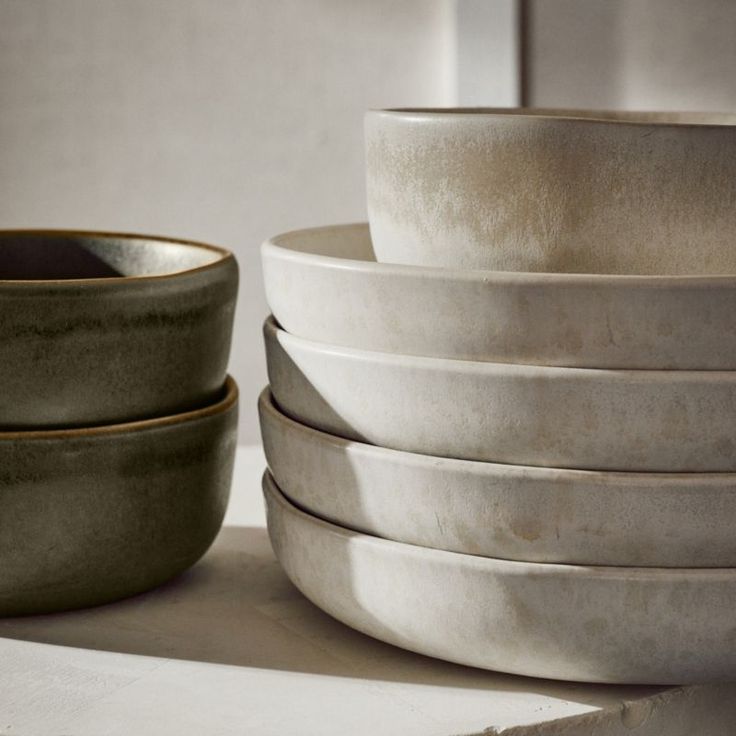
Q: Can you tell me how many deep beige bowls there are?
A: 1